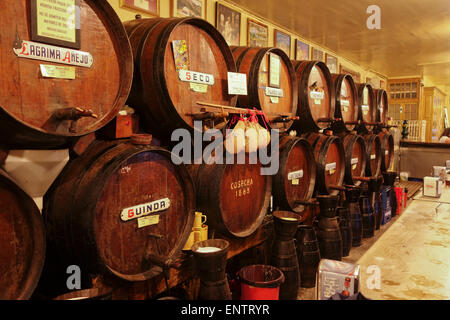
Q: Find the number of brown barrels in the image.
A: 15